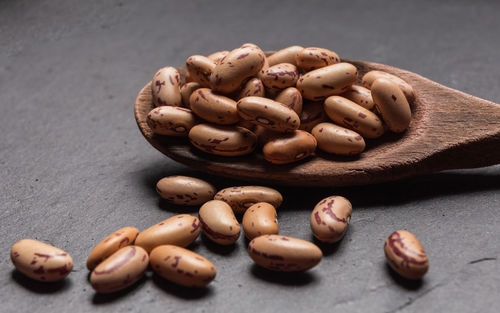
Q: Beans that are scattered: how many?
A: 12